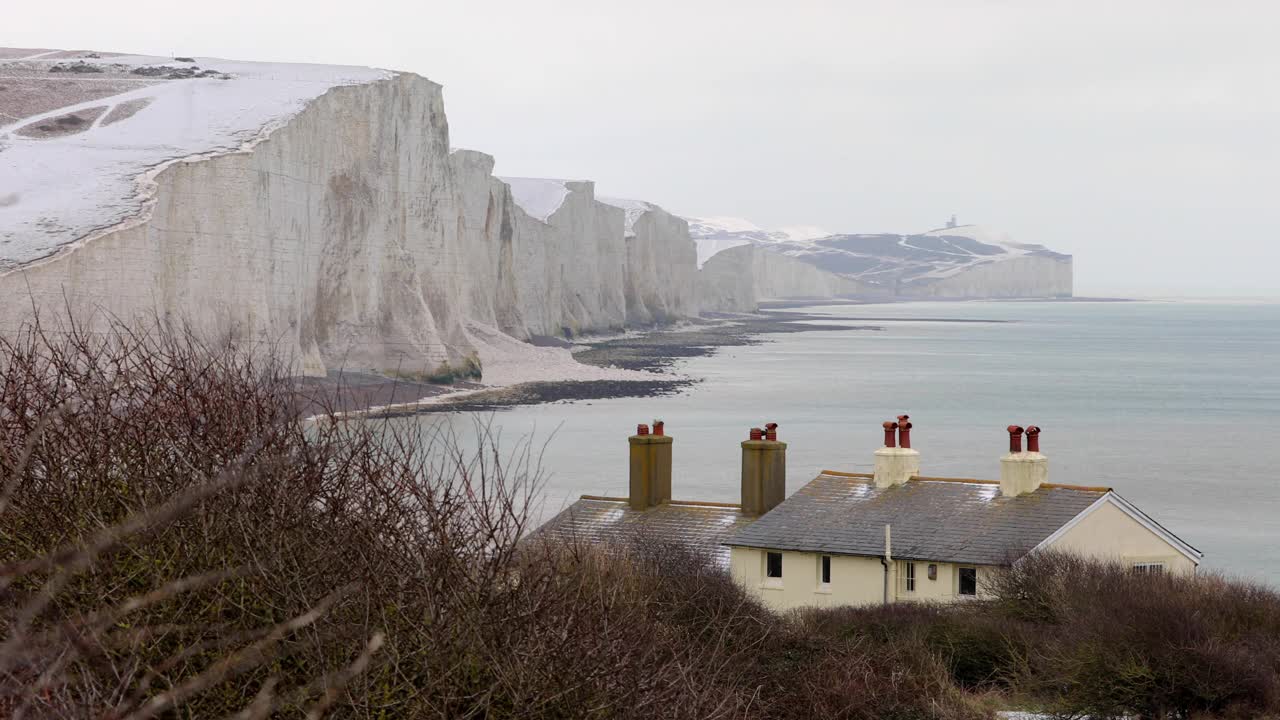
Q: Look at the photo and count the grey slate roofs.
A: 2